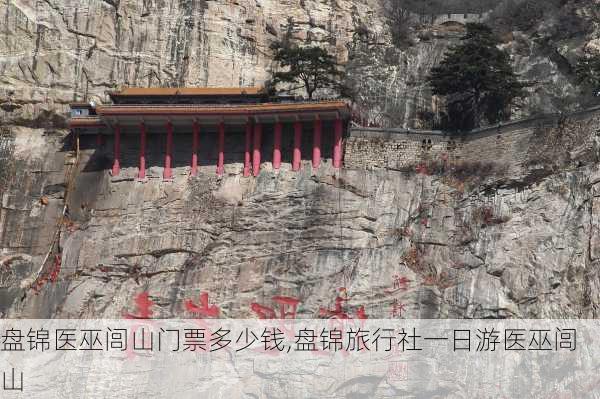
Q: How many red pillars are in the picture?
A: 11